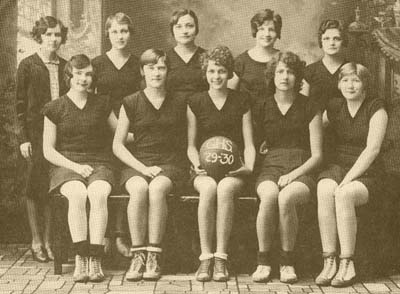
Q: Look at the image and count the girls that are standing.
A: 5